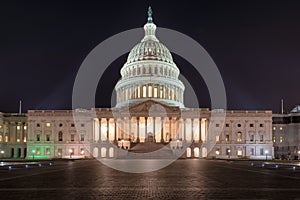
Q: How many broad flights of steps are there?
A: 1